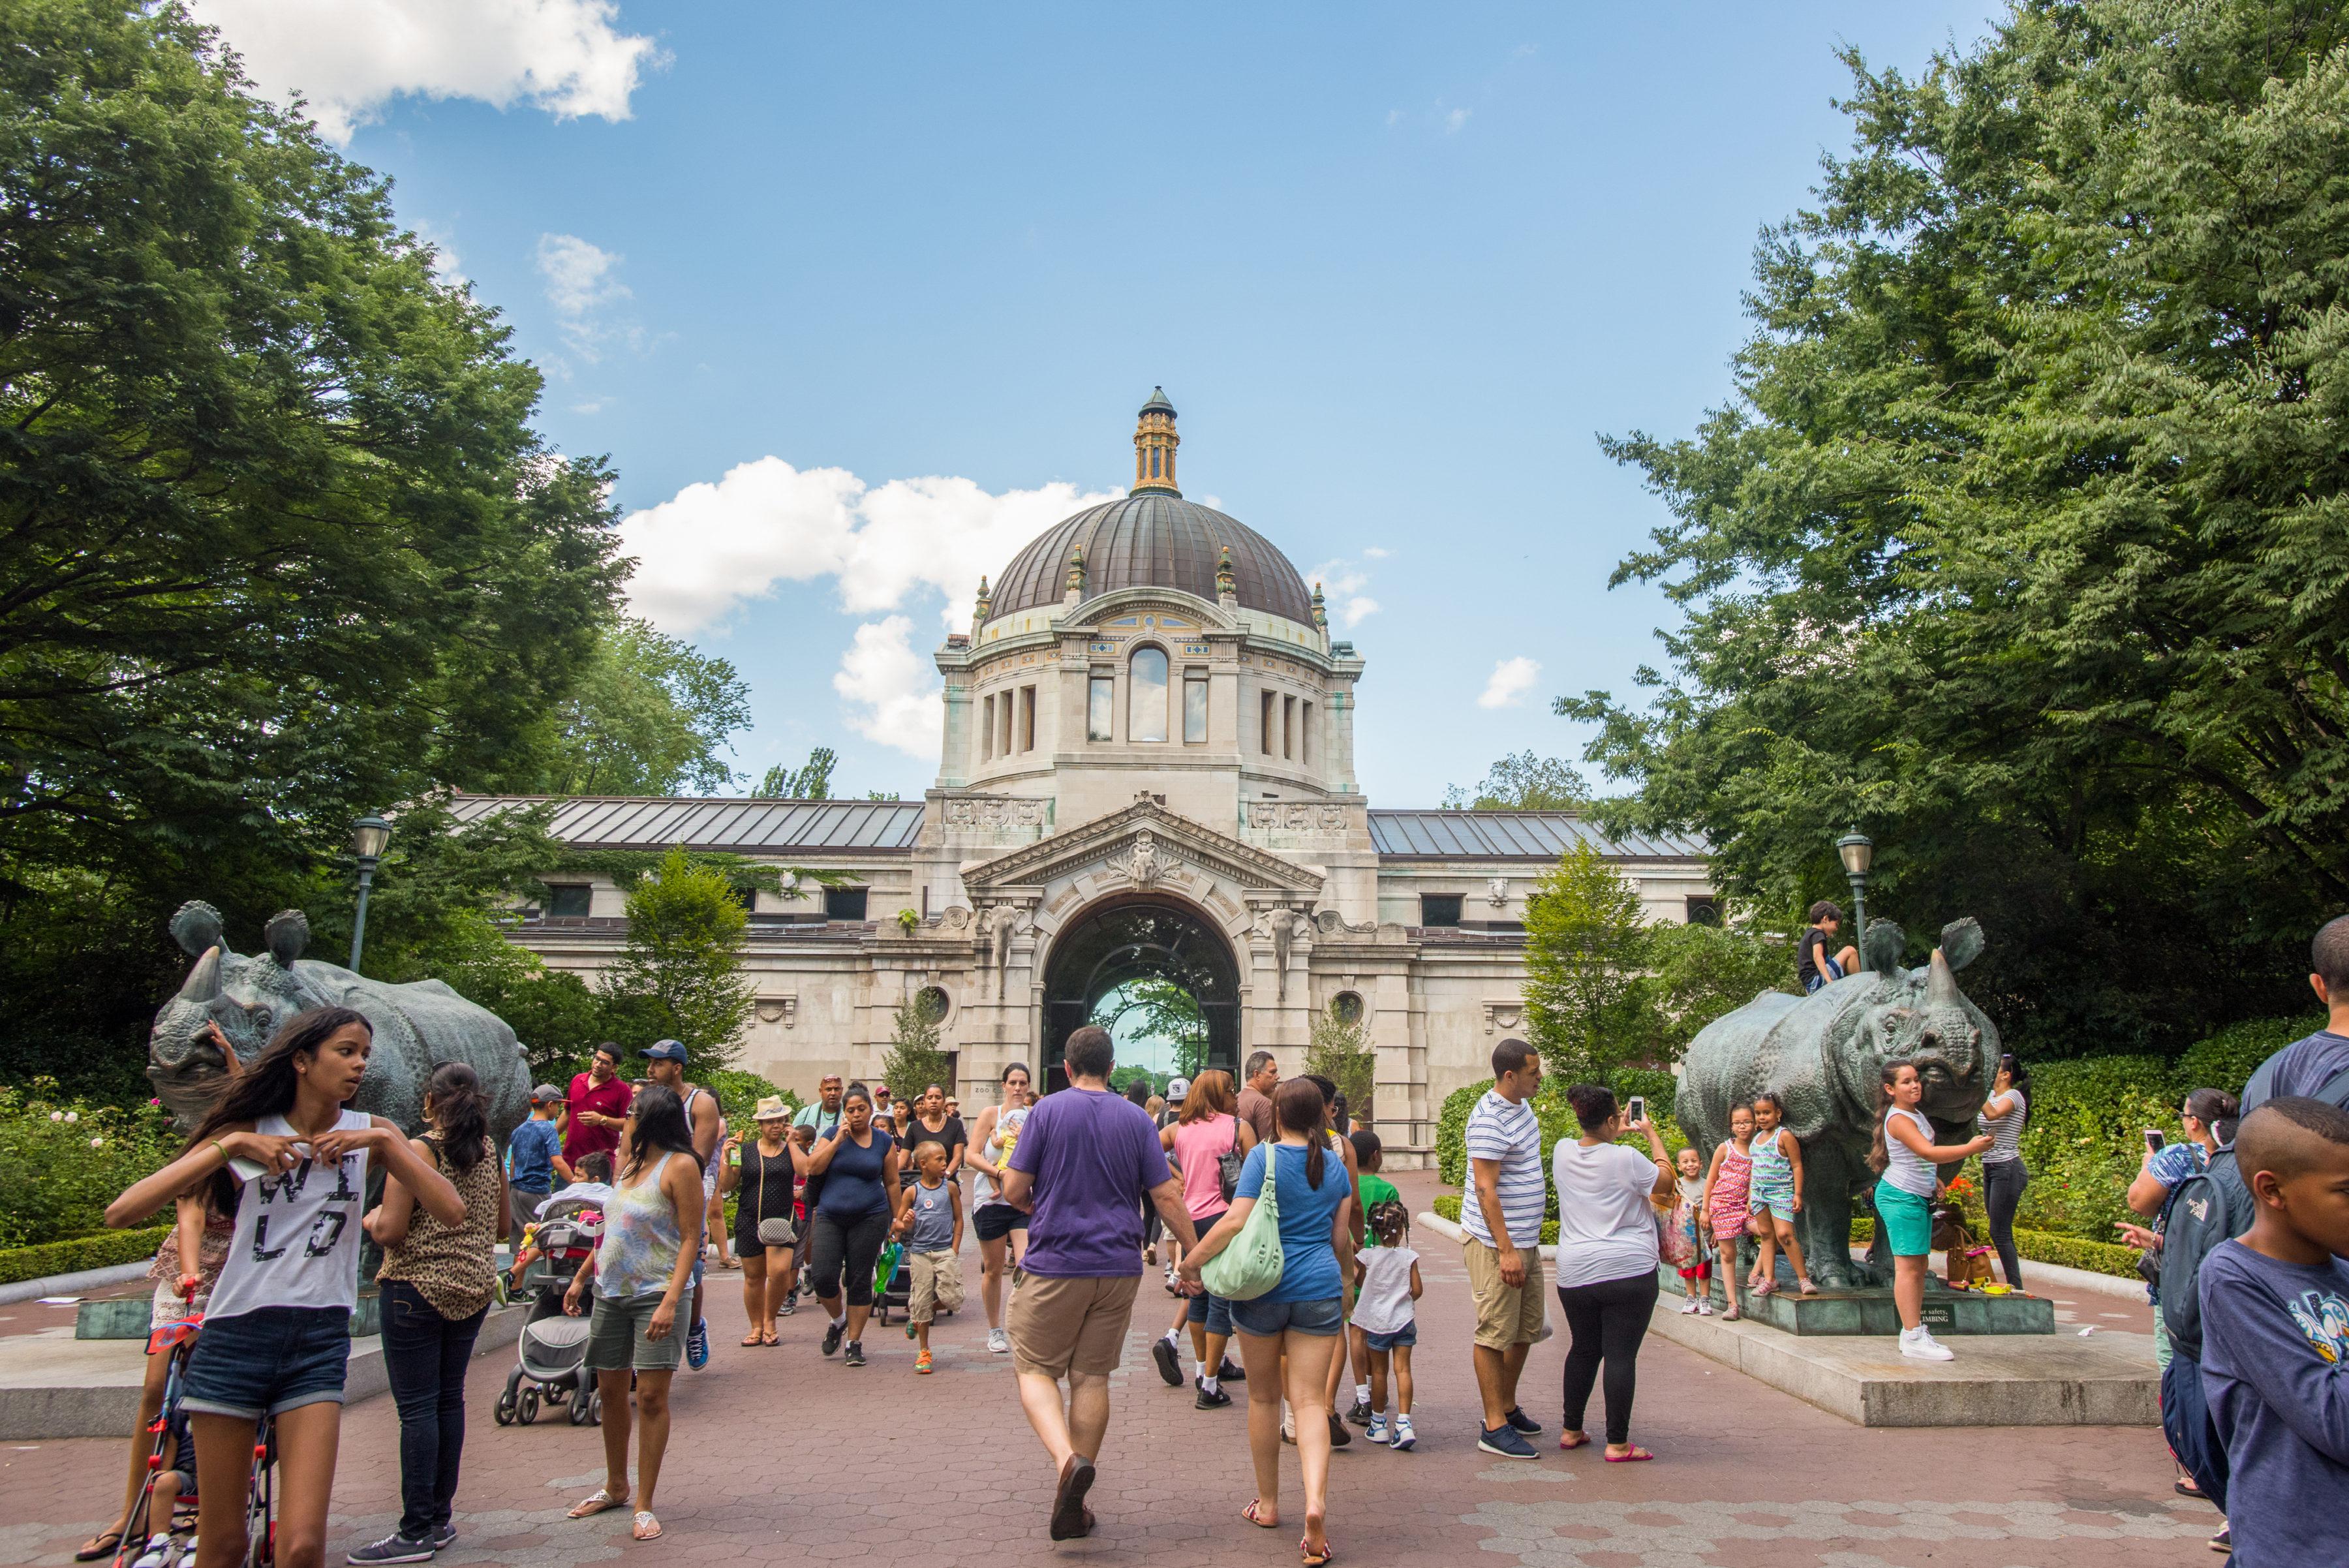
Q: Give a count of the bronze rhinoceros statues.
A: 2